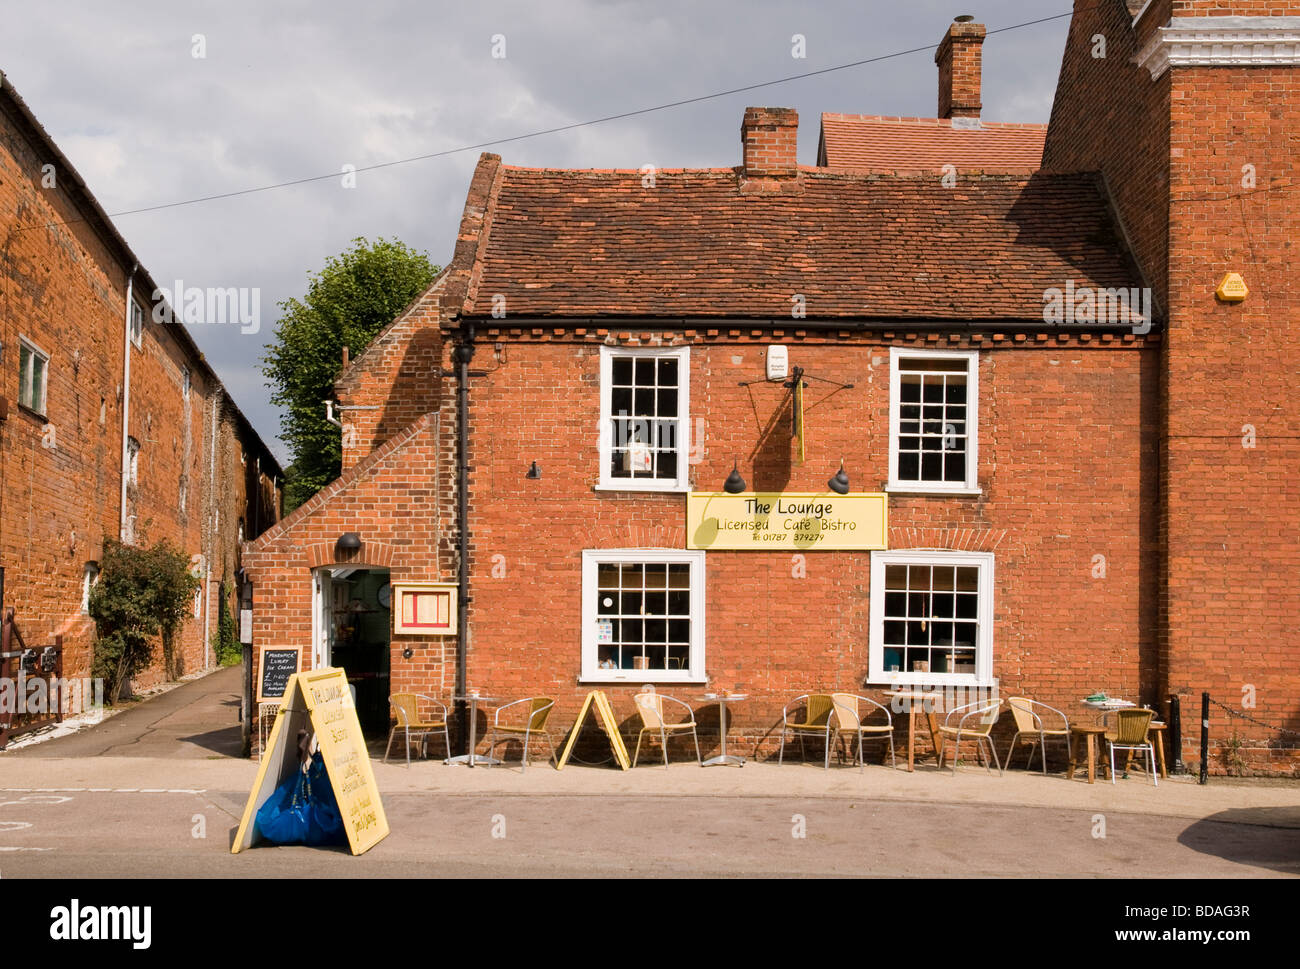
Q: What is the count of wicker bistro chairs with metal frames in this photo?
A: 8